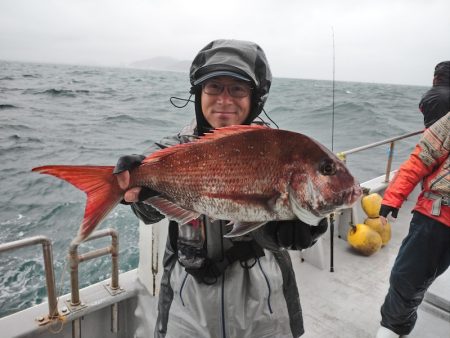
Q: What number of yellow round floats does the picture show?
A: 3